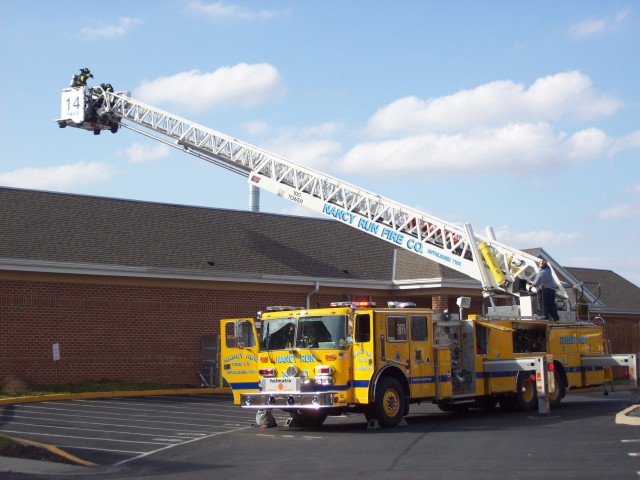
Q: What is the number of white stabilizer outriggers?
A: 2